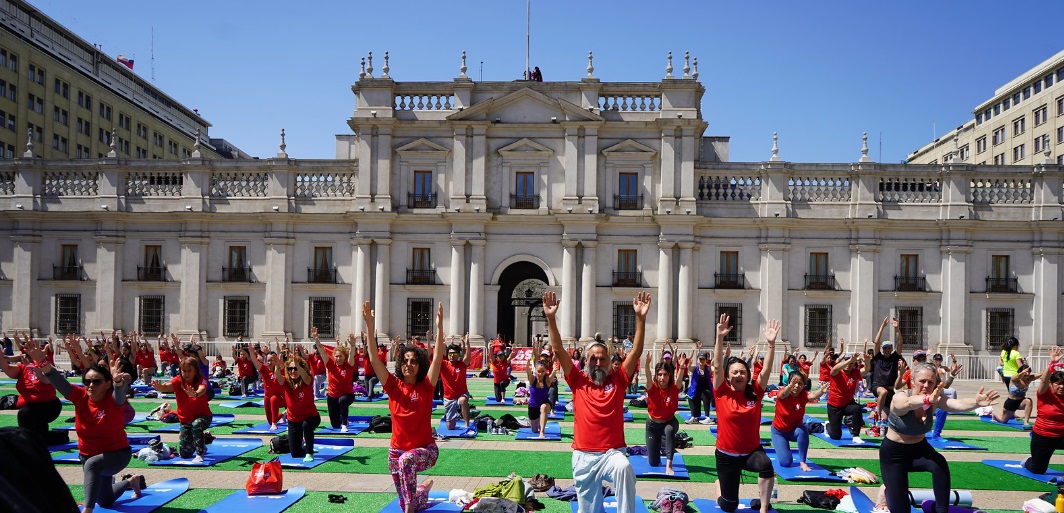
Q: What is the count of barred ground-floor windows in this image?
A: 10